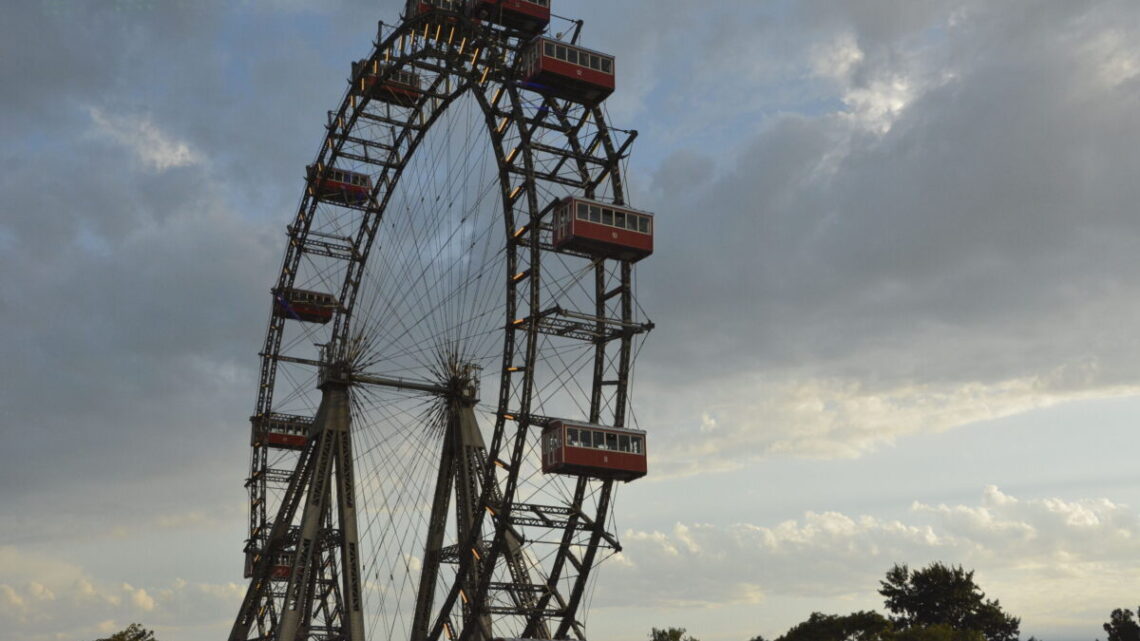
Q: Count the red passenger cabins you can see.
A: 10